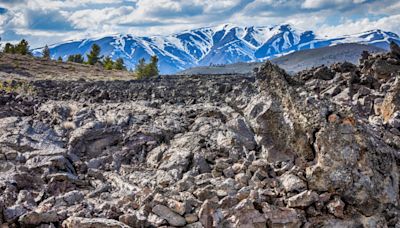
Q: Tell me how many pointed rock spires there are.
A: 1